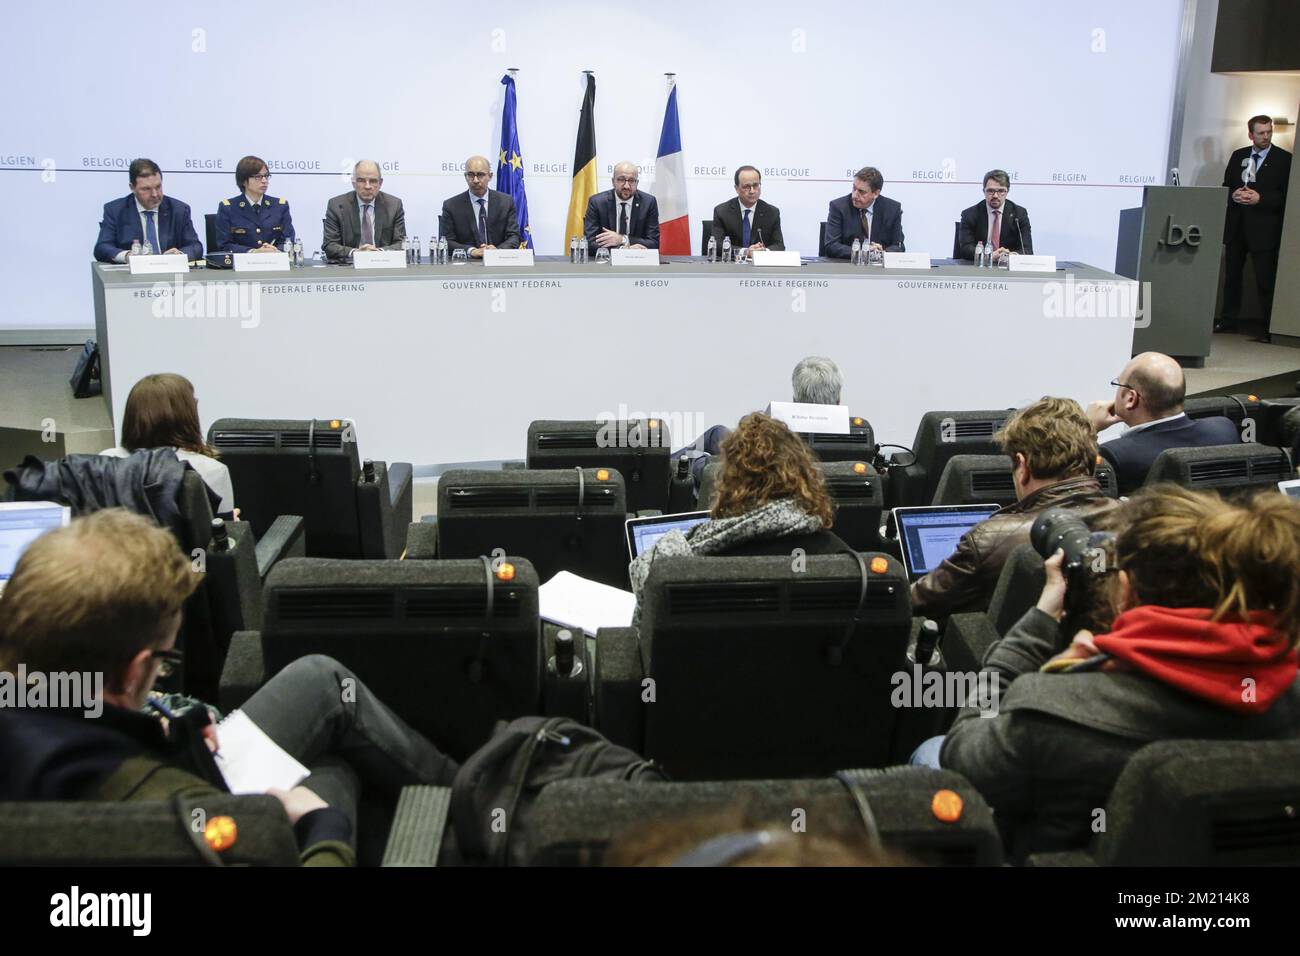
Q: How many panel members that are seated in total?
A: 8